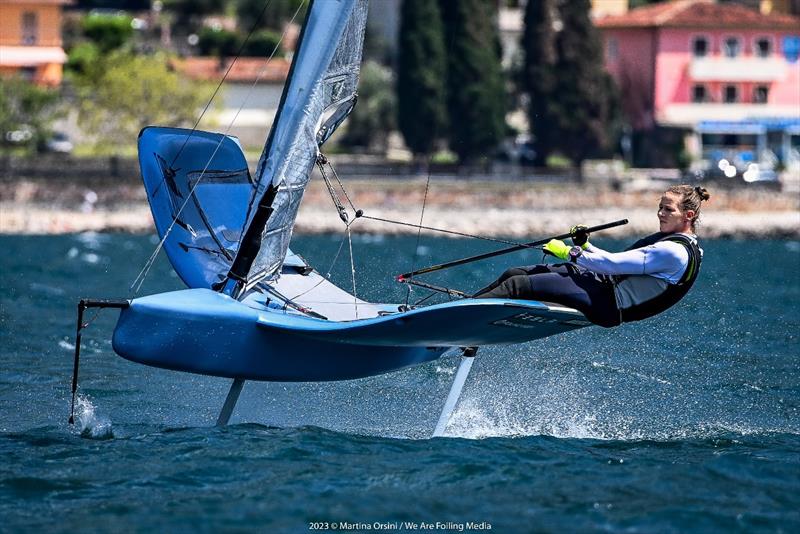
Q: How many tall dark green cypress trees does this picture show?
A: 4